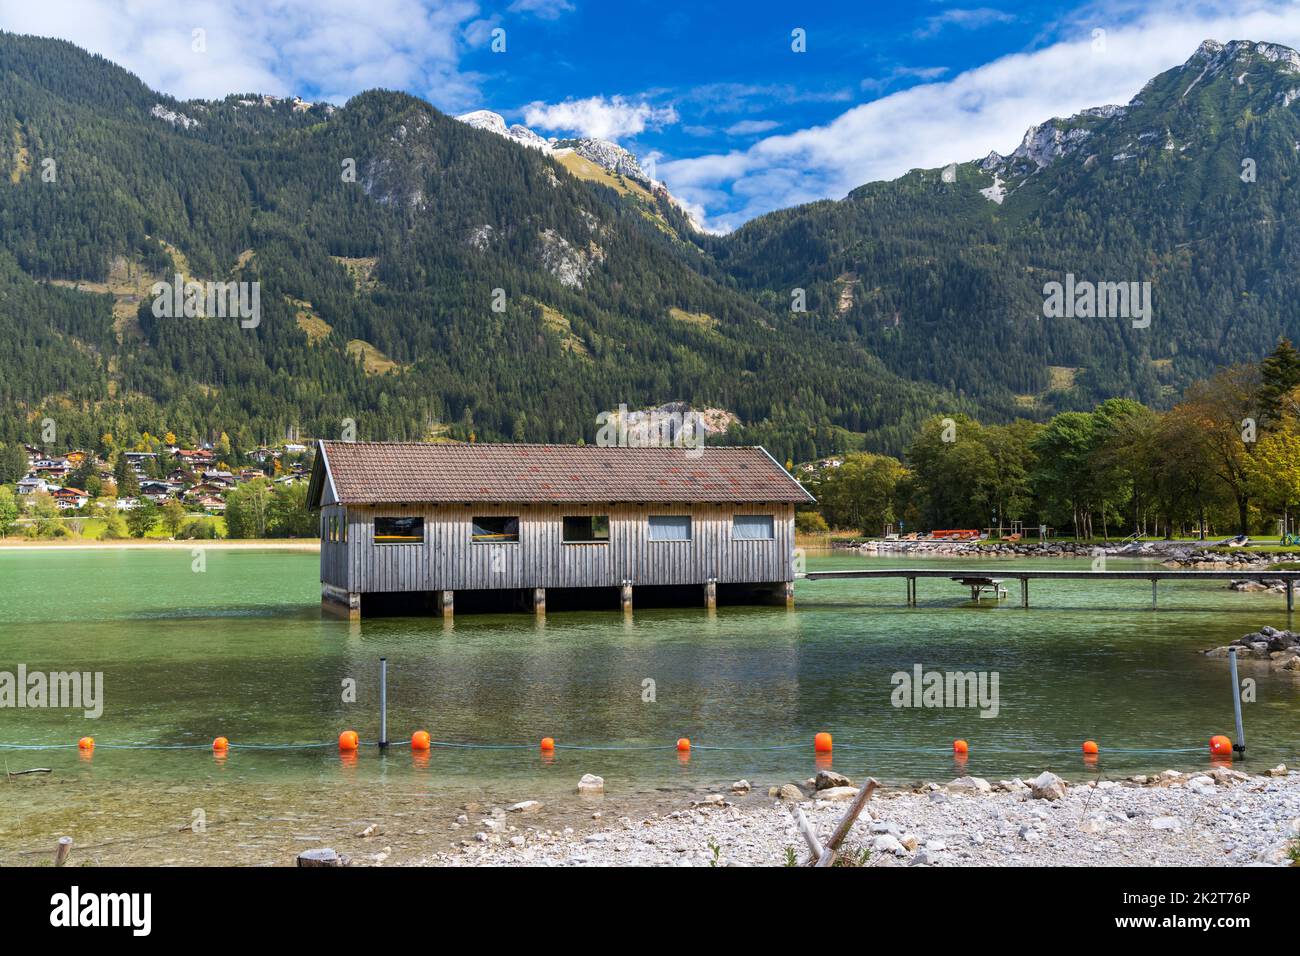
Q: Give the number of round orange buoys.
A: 10